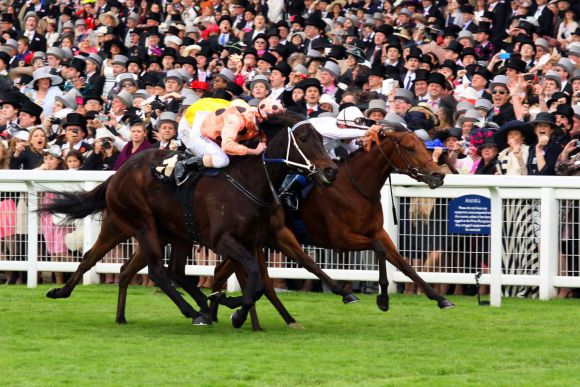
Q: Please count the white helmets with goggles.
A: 1